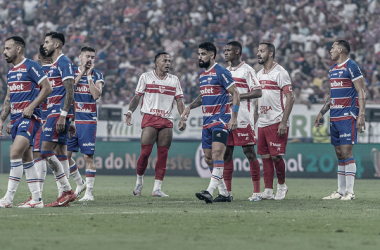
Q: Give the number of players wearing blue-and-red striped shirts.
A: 6